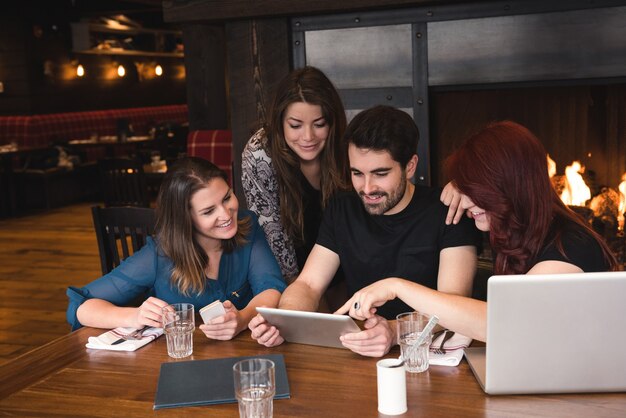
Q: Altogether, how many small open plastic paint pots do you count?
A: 0